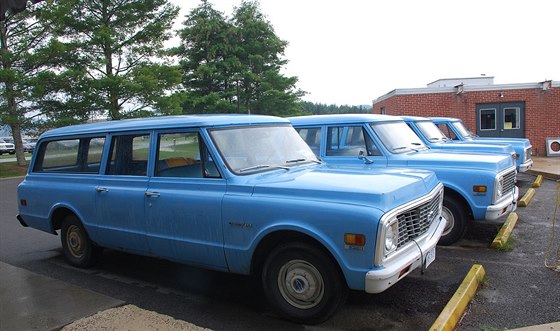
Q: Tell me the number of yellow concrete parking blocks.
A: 4